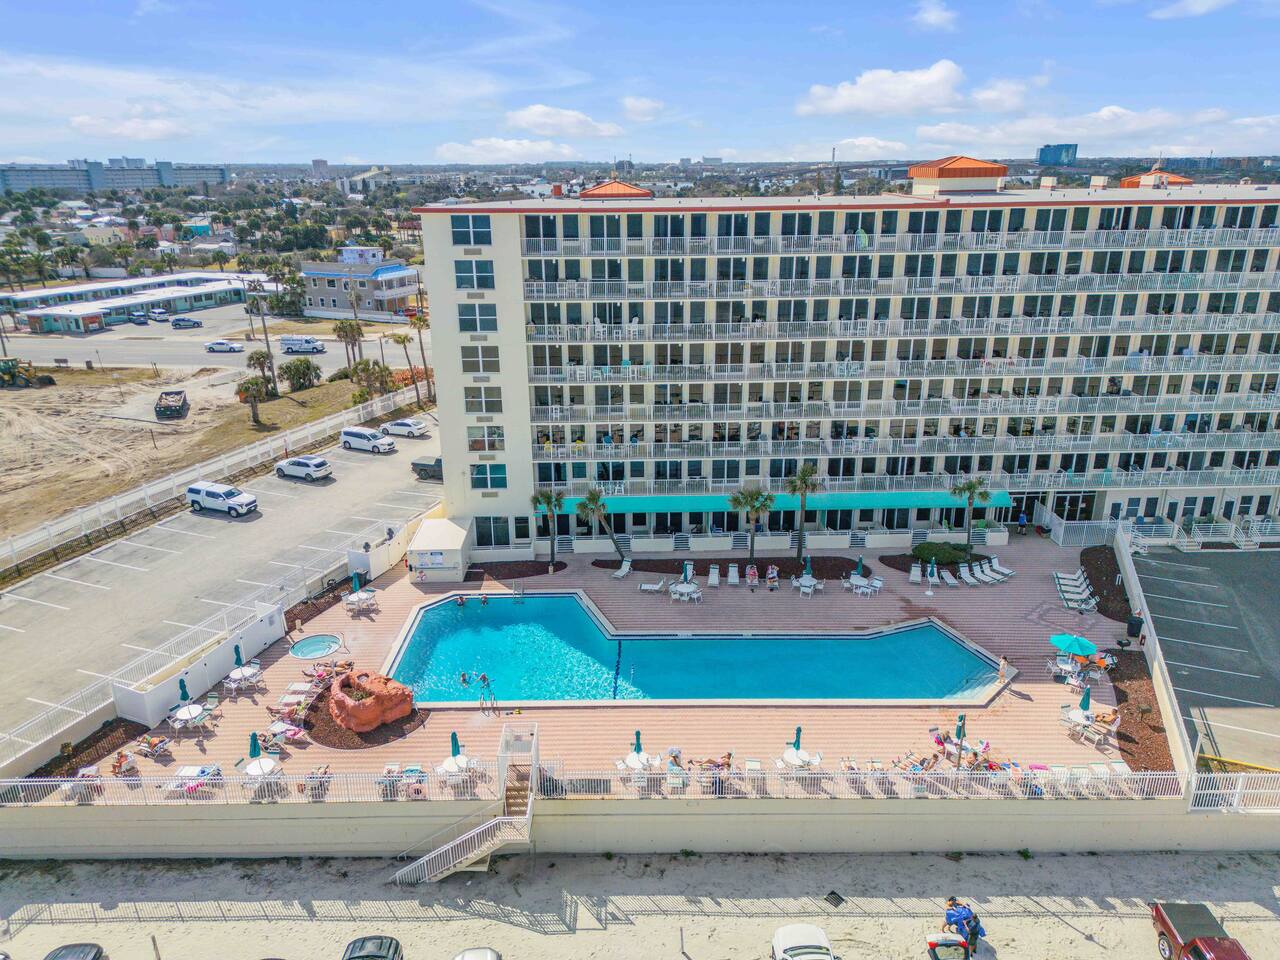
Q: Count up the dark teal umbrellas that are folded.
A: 13